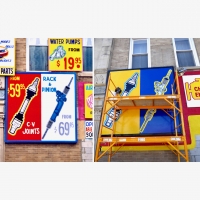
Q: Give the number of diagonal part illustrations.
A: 4